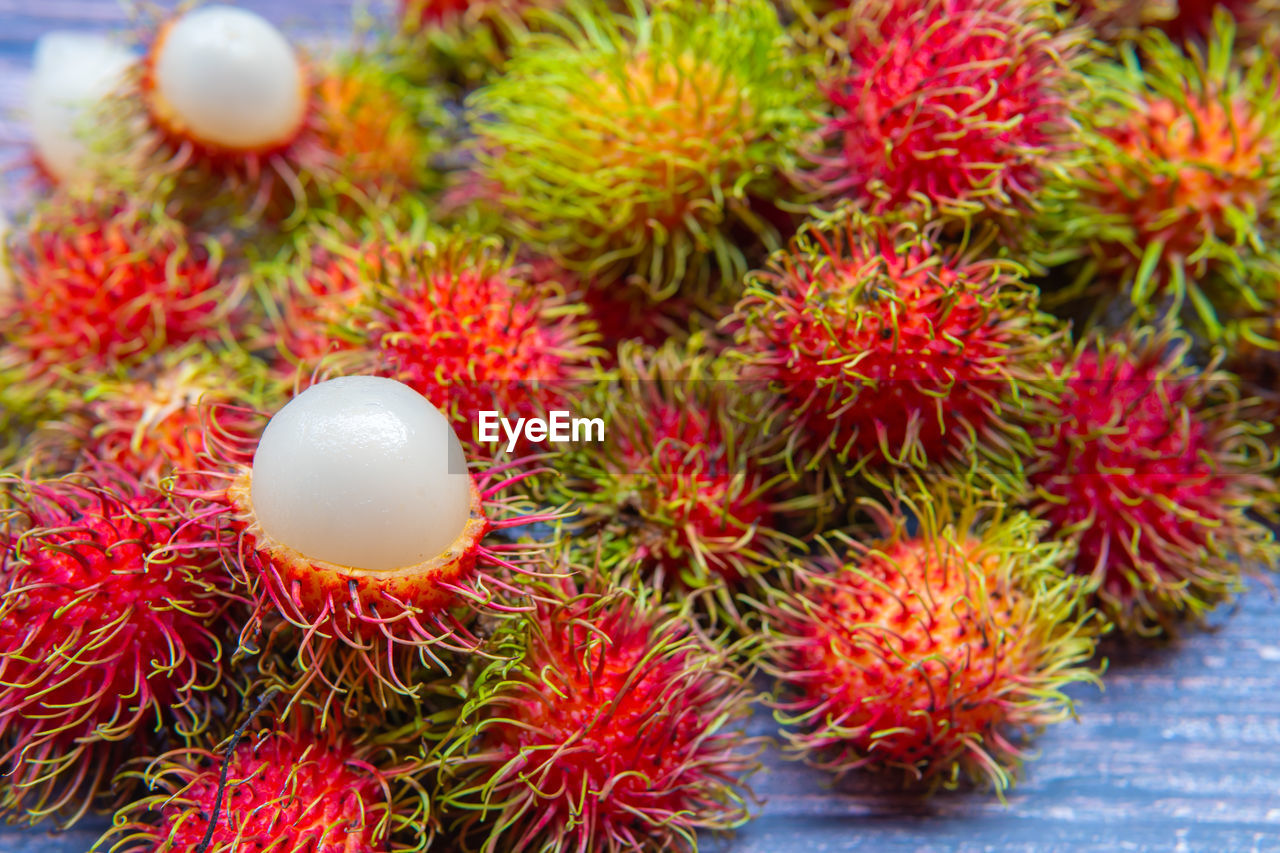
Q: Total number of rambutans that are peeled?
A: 3